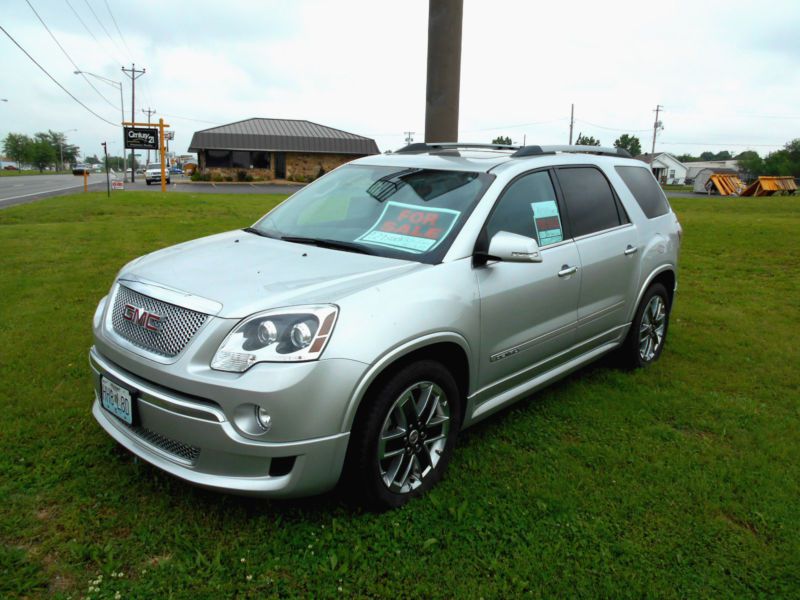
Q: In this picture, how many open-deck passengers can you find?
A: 0